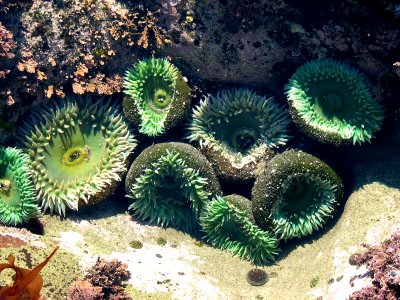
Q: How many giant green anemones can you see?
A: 8